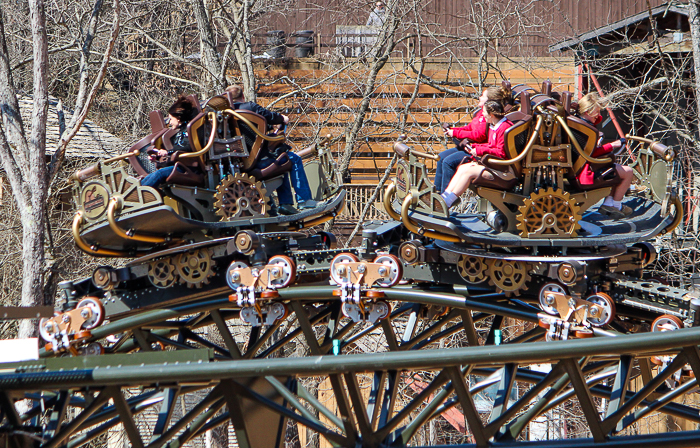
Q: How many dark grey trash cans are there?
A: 2